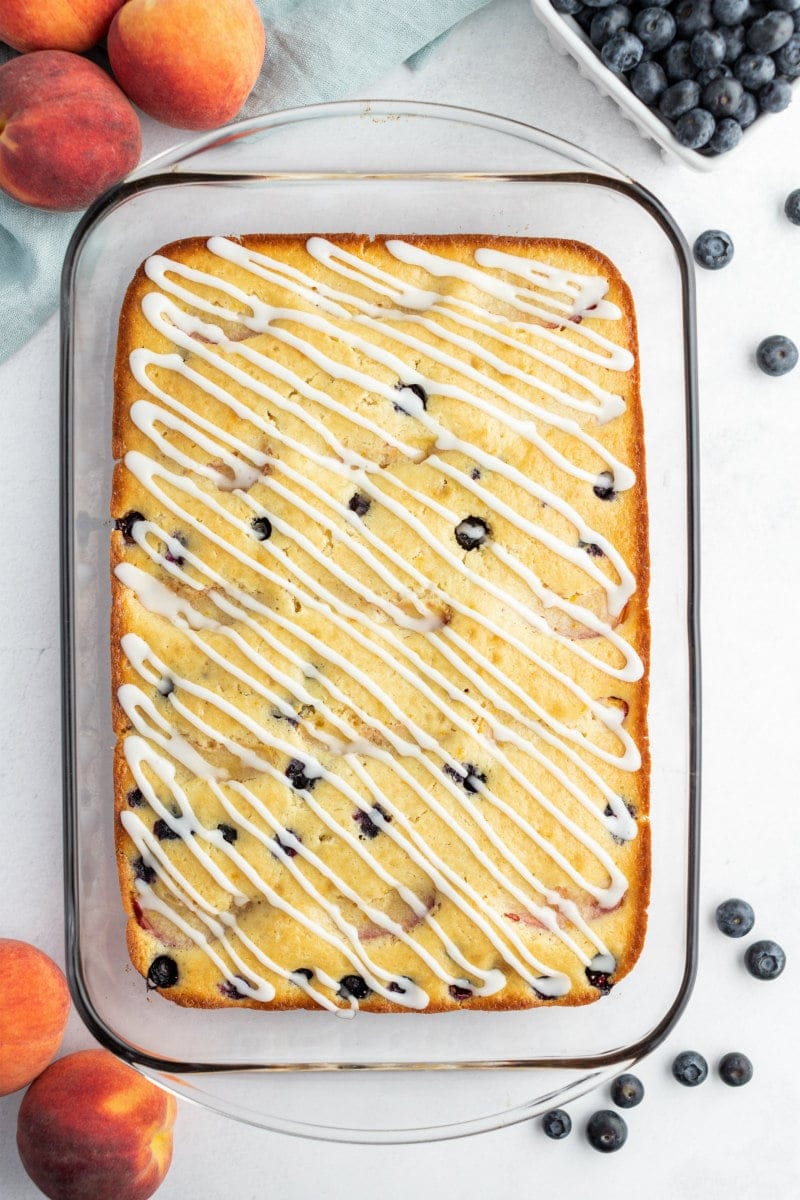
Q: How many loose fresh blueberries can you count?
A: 10